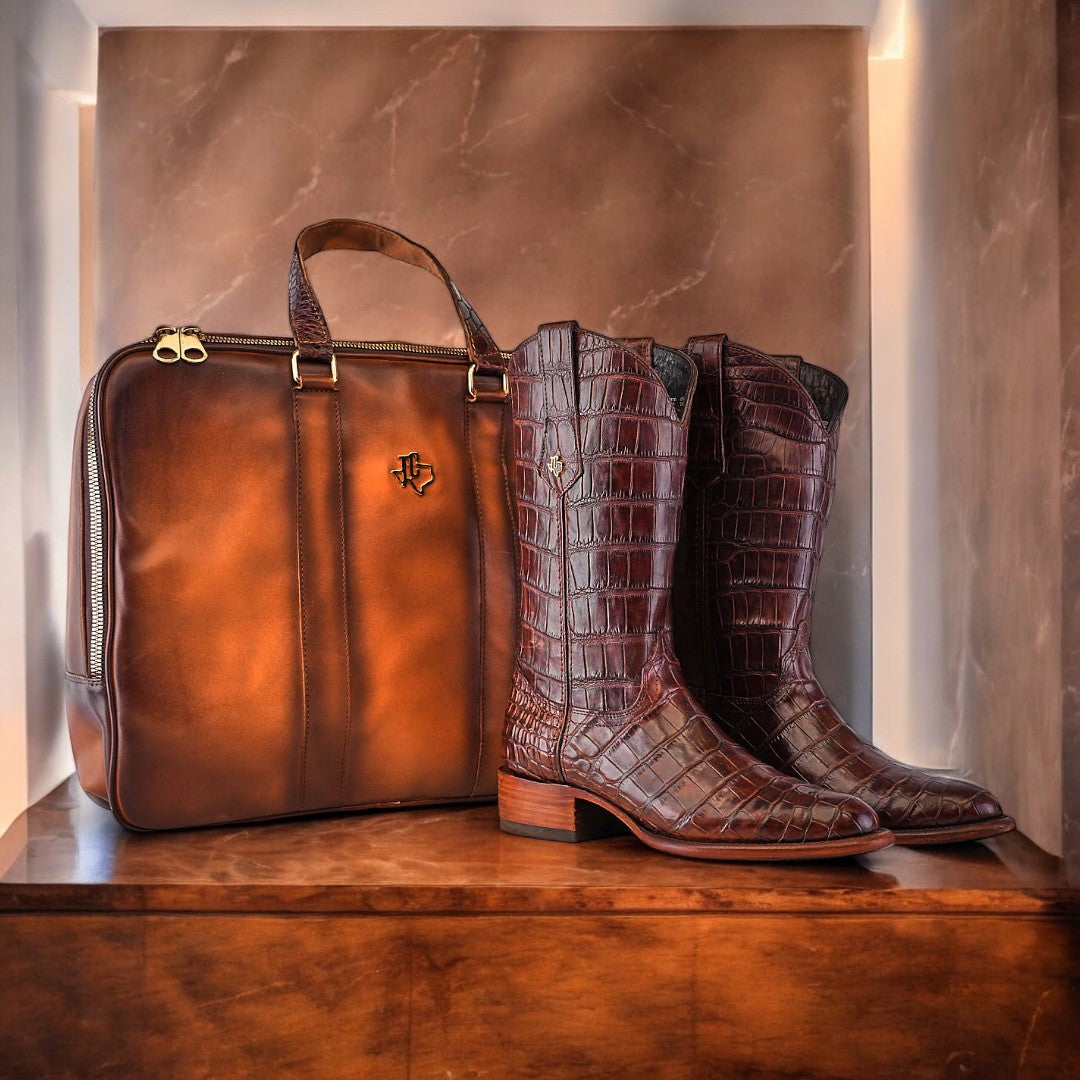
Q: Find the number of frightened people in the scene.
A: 0